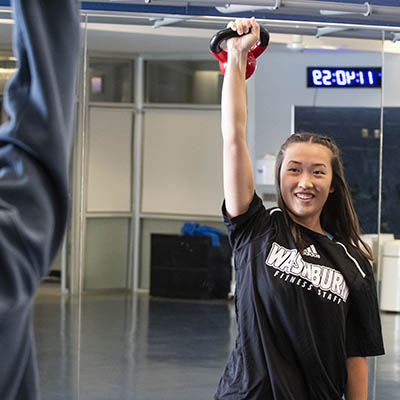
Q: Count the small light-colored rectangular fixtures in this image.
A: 2